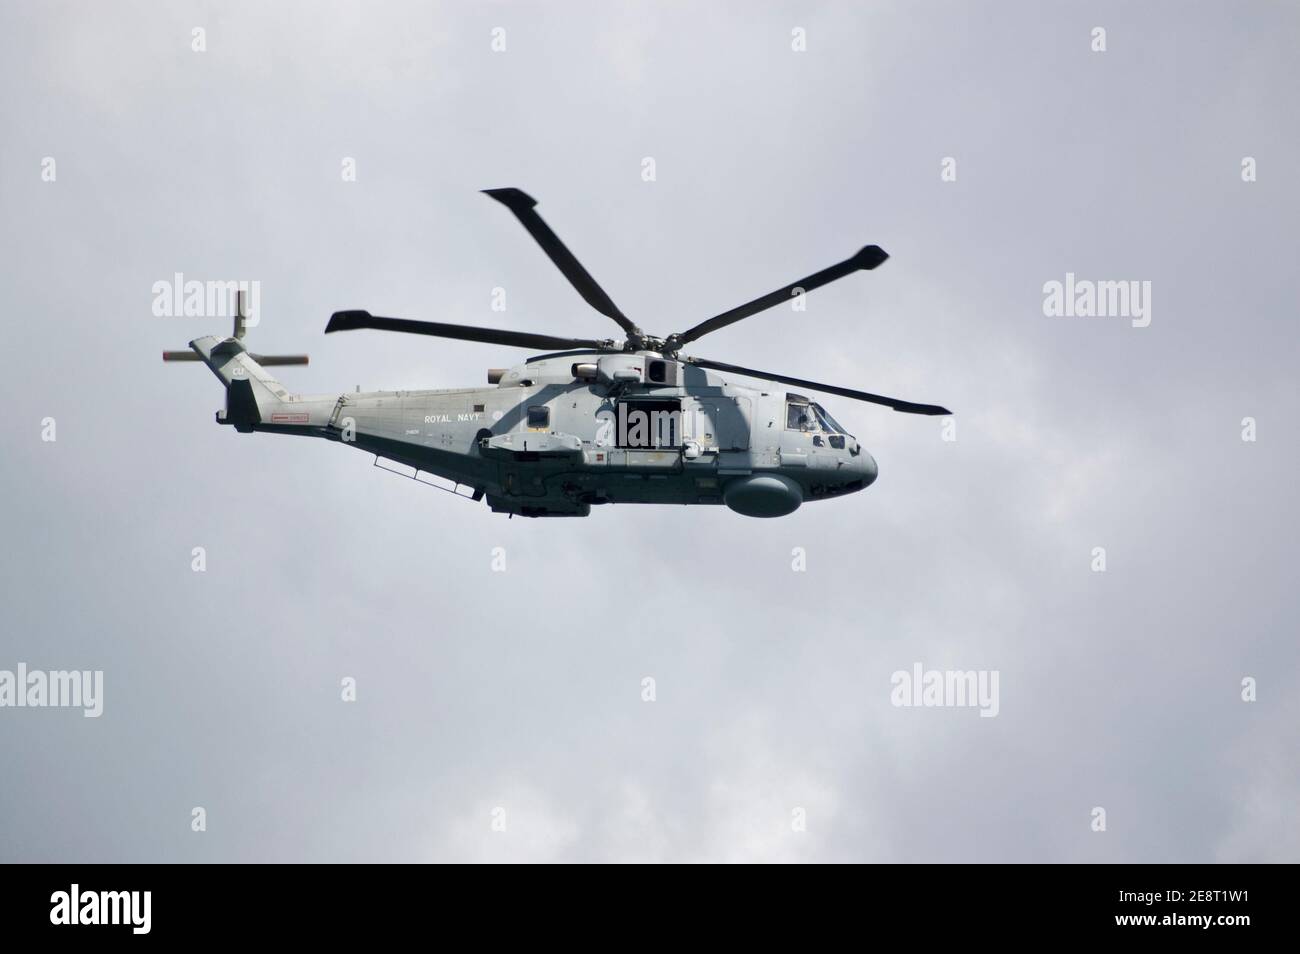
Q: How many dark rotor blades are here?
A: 4